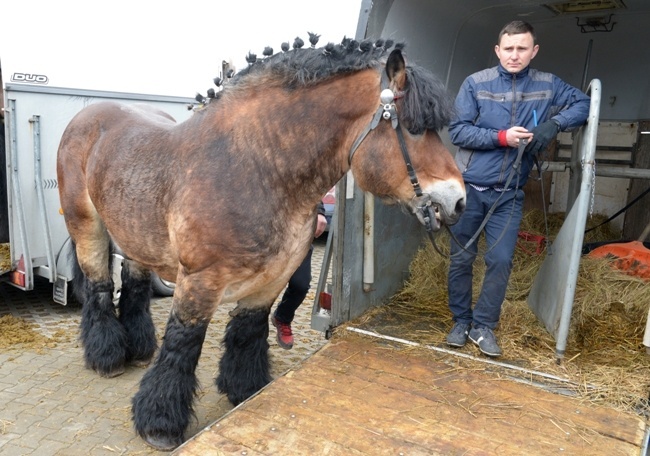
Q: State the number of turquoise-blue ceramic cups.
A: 0